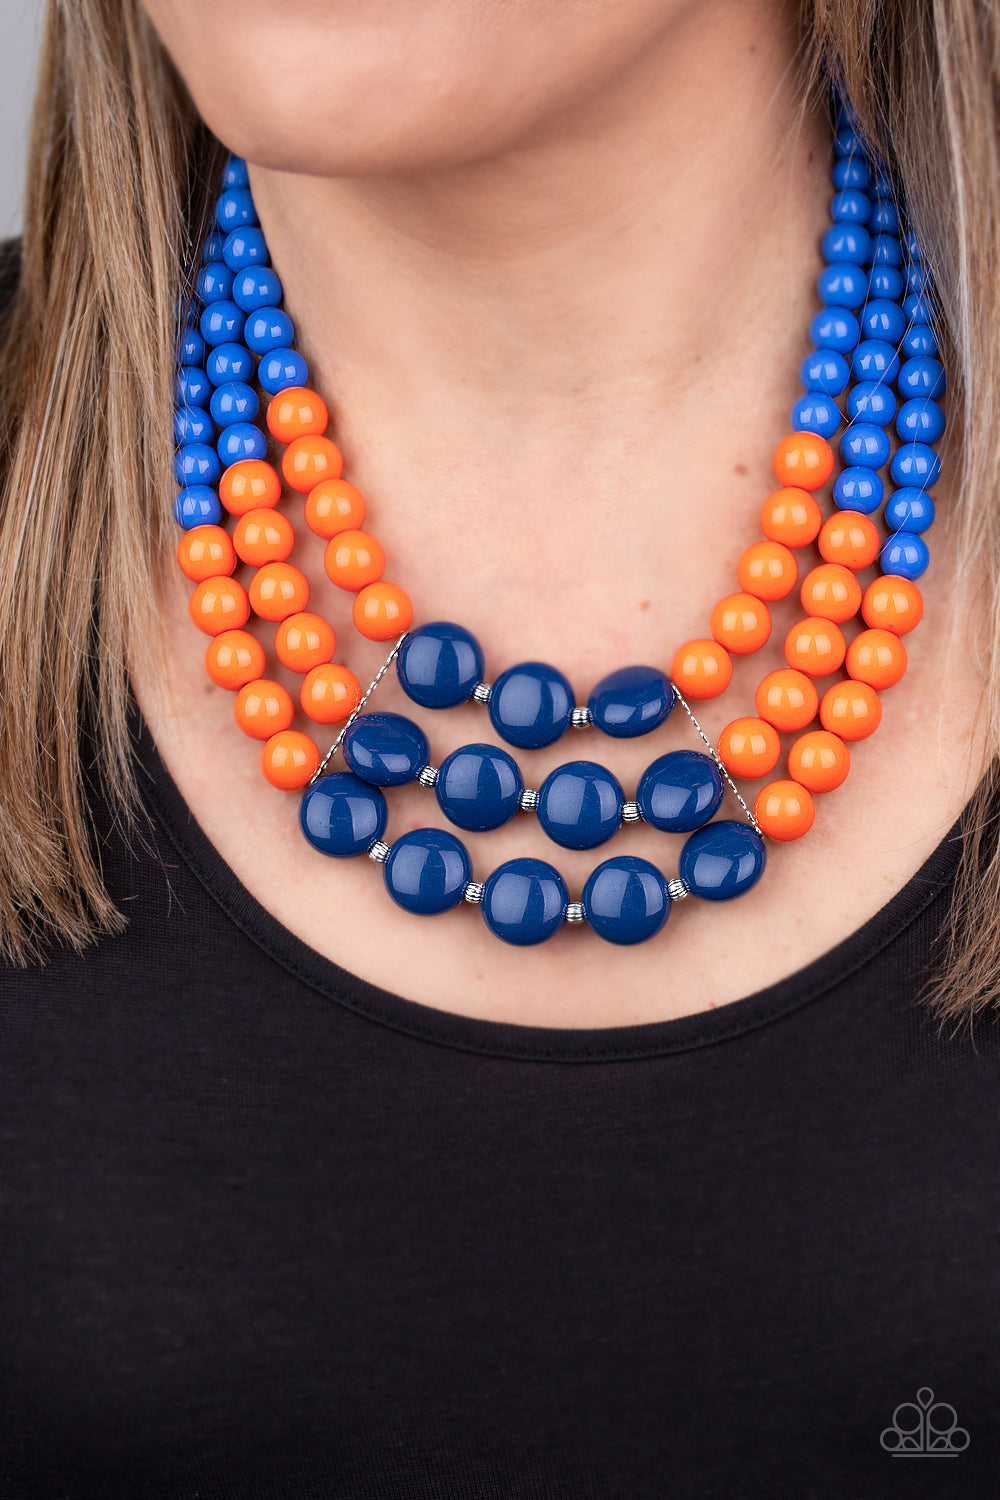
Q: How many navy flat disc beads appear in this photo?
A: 12